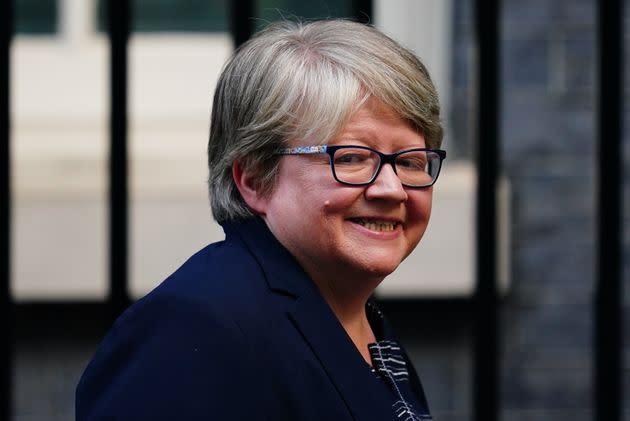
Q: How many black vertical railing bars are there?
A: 6